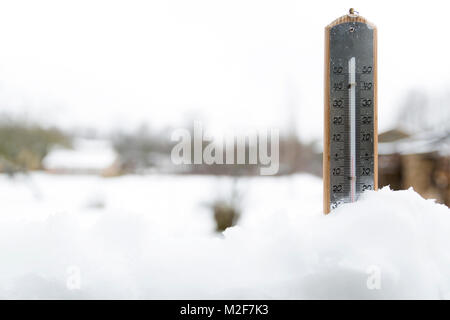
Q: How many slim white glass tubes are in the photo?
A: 1